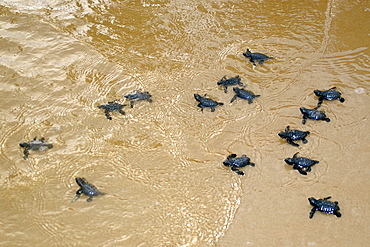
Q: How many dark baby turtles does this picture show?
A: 14